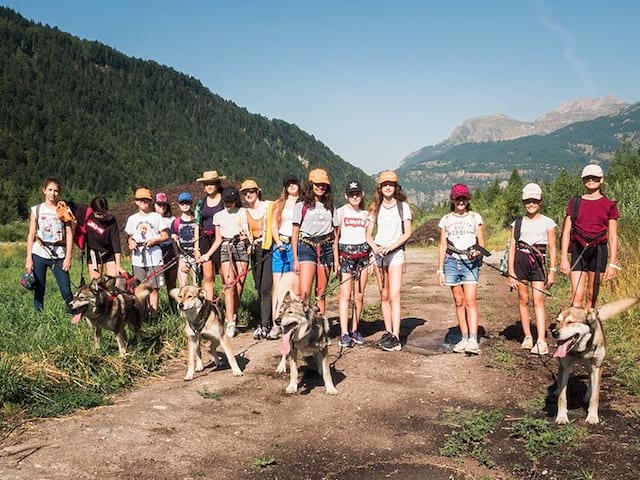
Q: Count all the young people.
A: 15